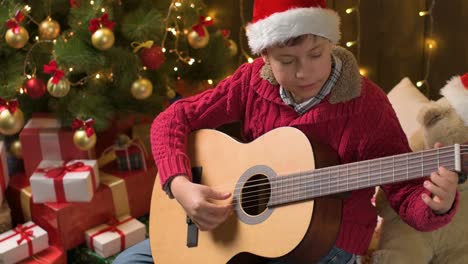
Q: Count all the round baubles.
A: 12